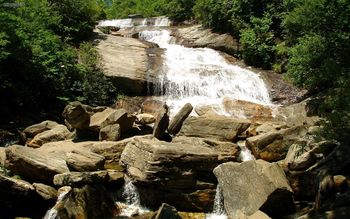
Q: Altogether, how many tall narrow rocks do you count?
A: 2